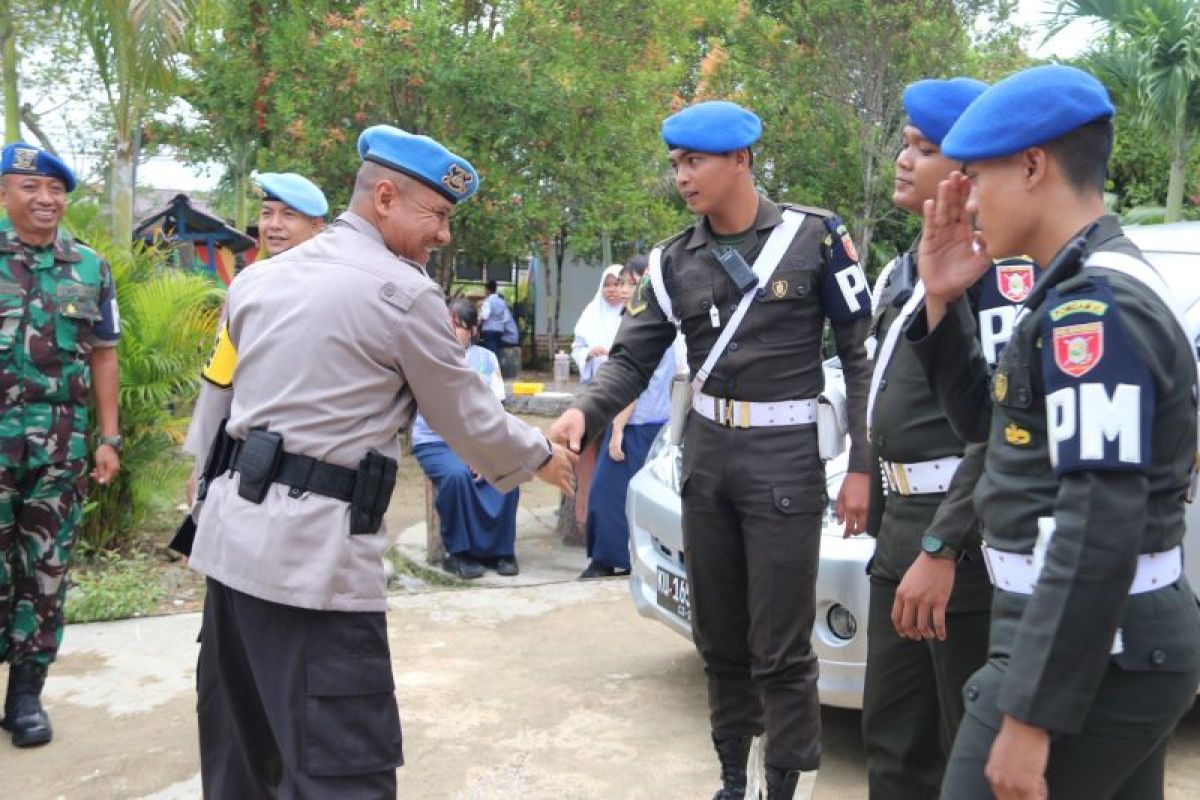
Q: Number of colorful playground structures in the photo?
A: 1